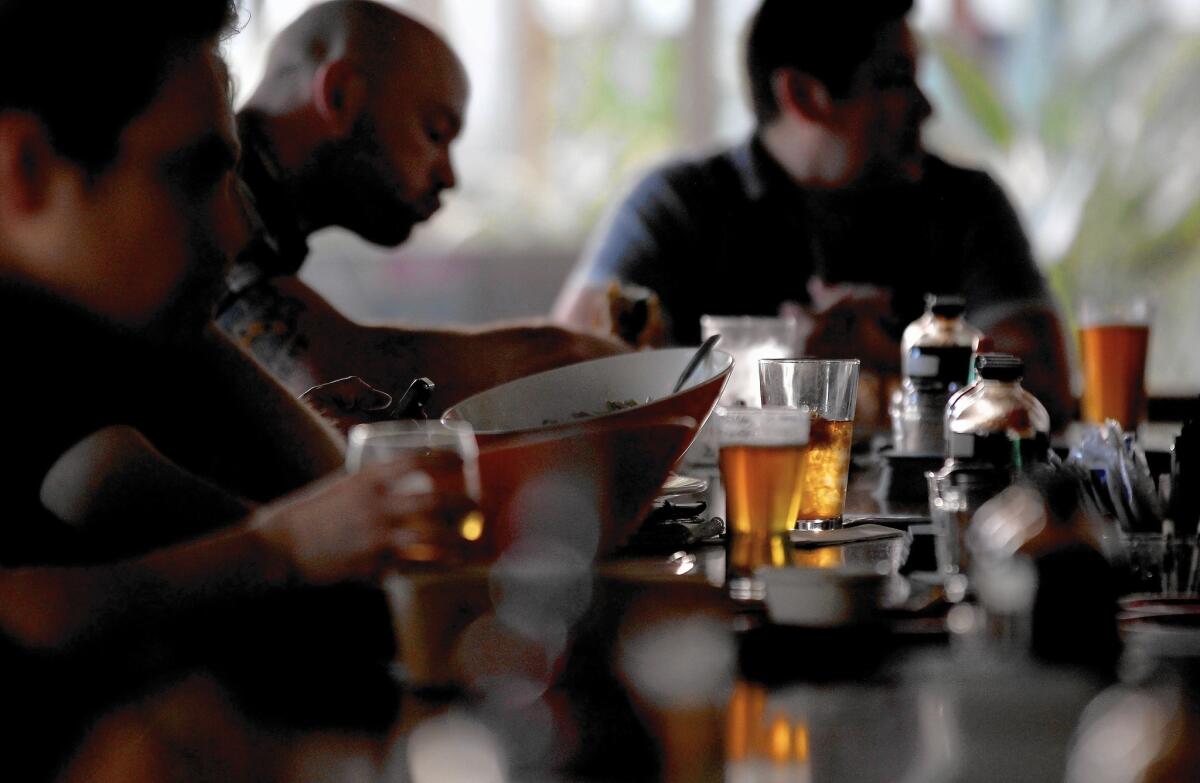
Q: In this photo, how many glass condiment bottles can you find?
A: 2